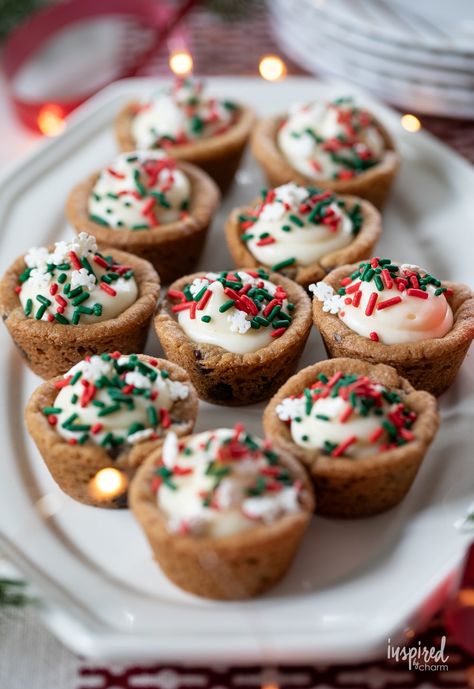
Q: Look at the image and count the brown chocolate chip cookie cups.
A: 10